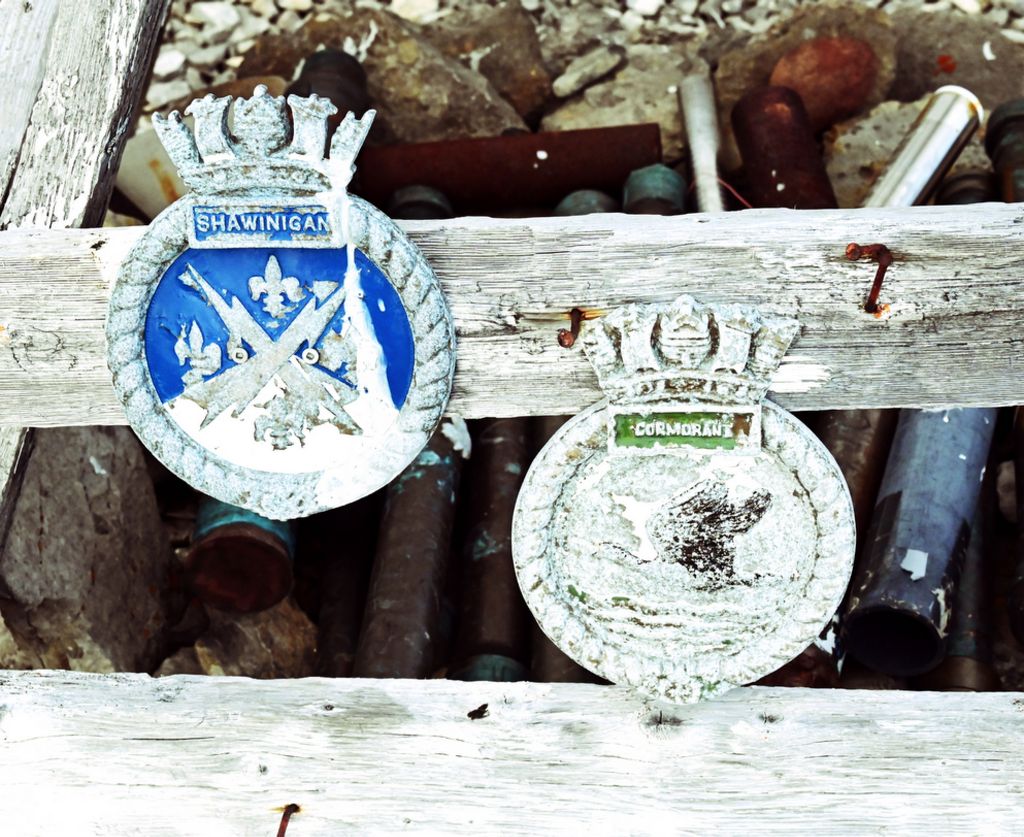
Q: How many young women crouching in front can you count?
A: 0